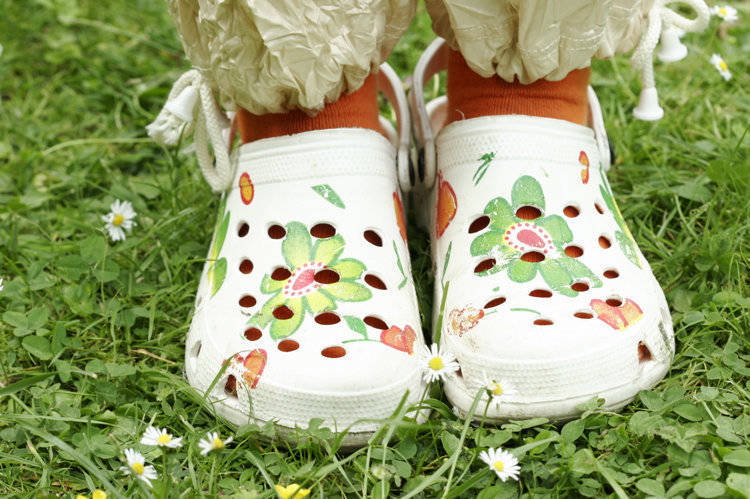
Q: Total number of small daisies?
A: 9